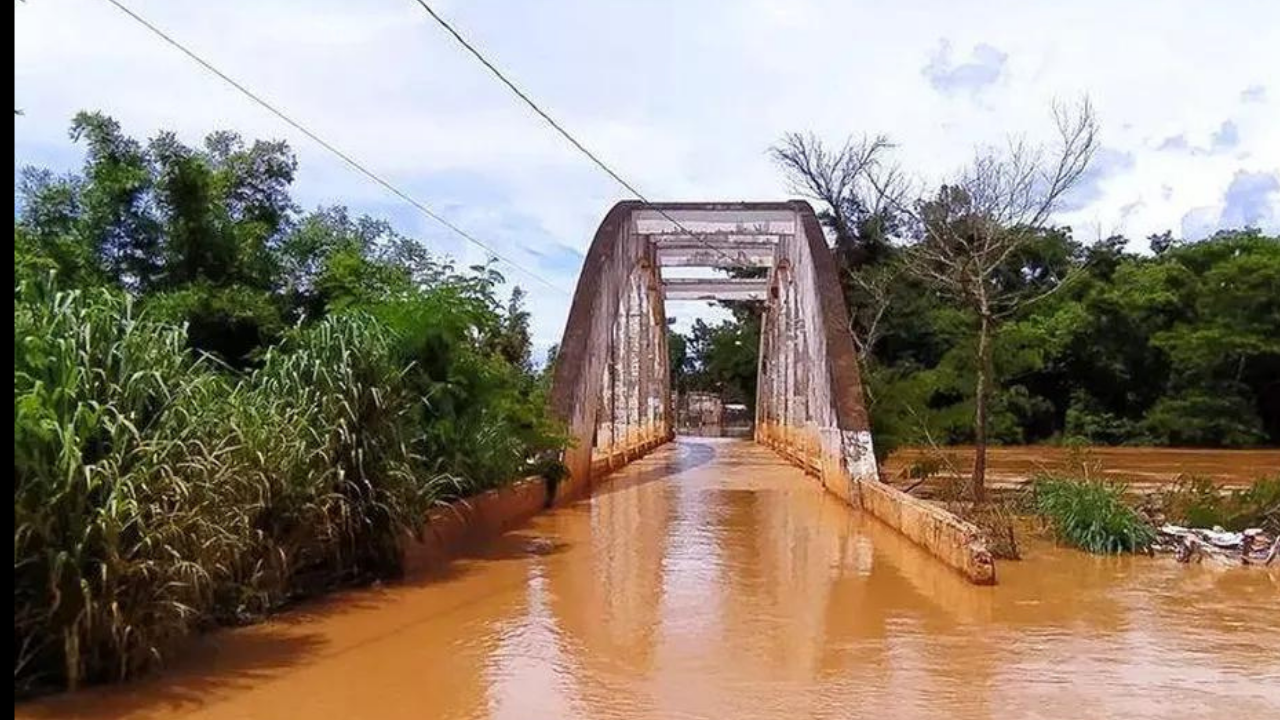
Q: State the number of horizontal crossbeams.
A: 4